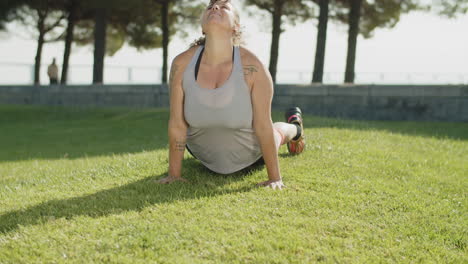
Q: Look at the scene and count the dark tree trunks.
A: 7